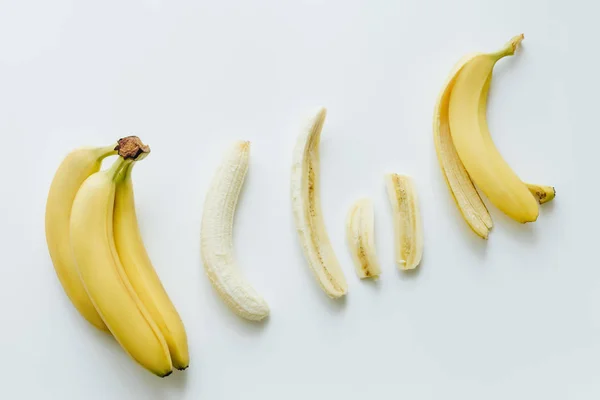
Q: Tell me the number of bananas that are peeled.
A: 2